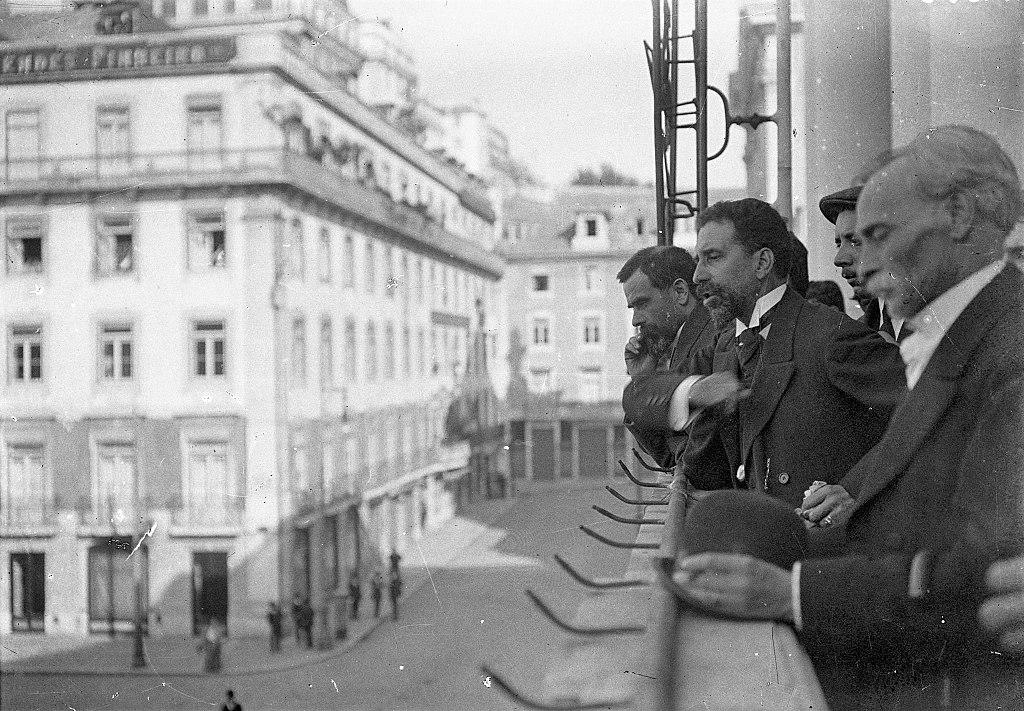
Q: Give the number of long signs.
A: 1